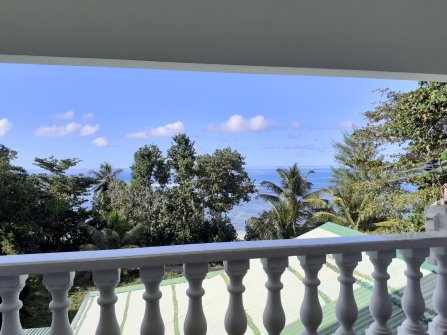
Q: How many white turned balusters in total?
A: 12